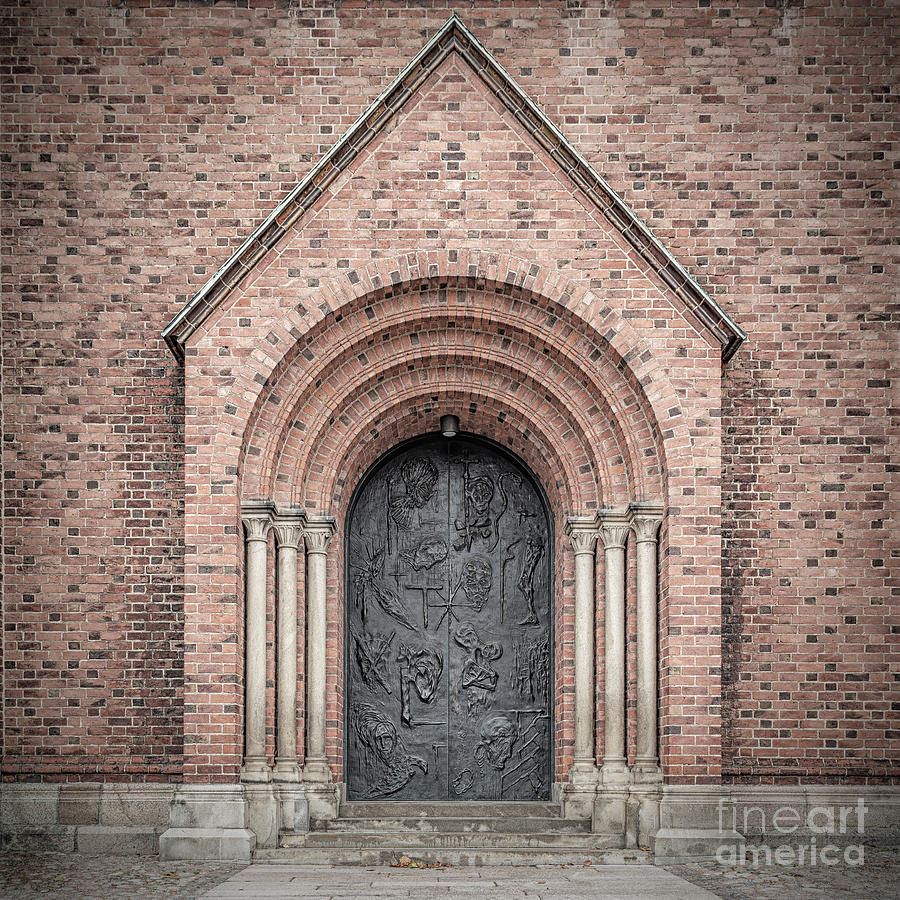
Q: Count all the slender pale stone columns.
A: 6